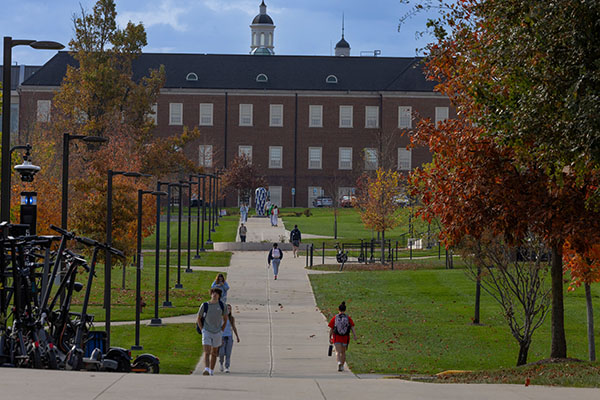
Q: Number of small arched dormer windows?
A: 3